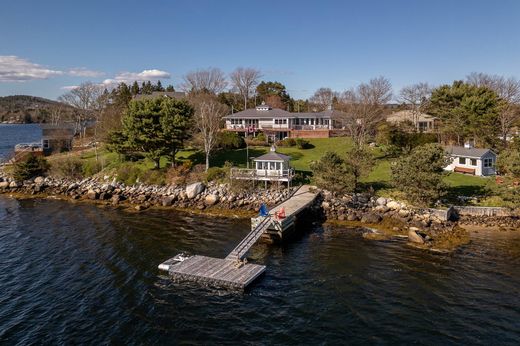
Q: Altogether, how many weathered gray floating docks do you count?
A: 1